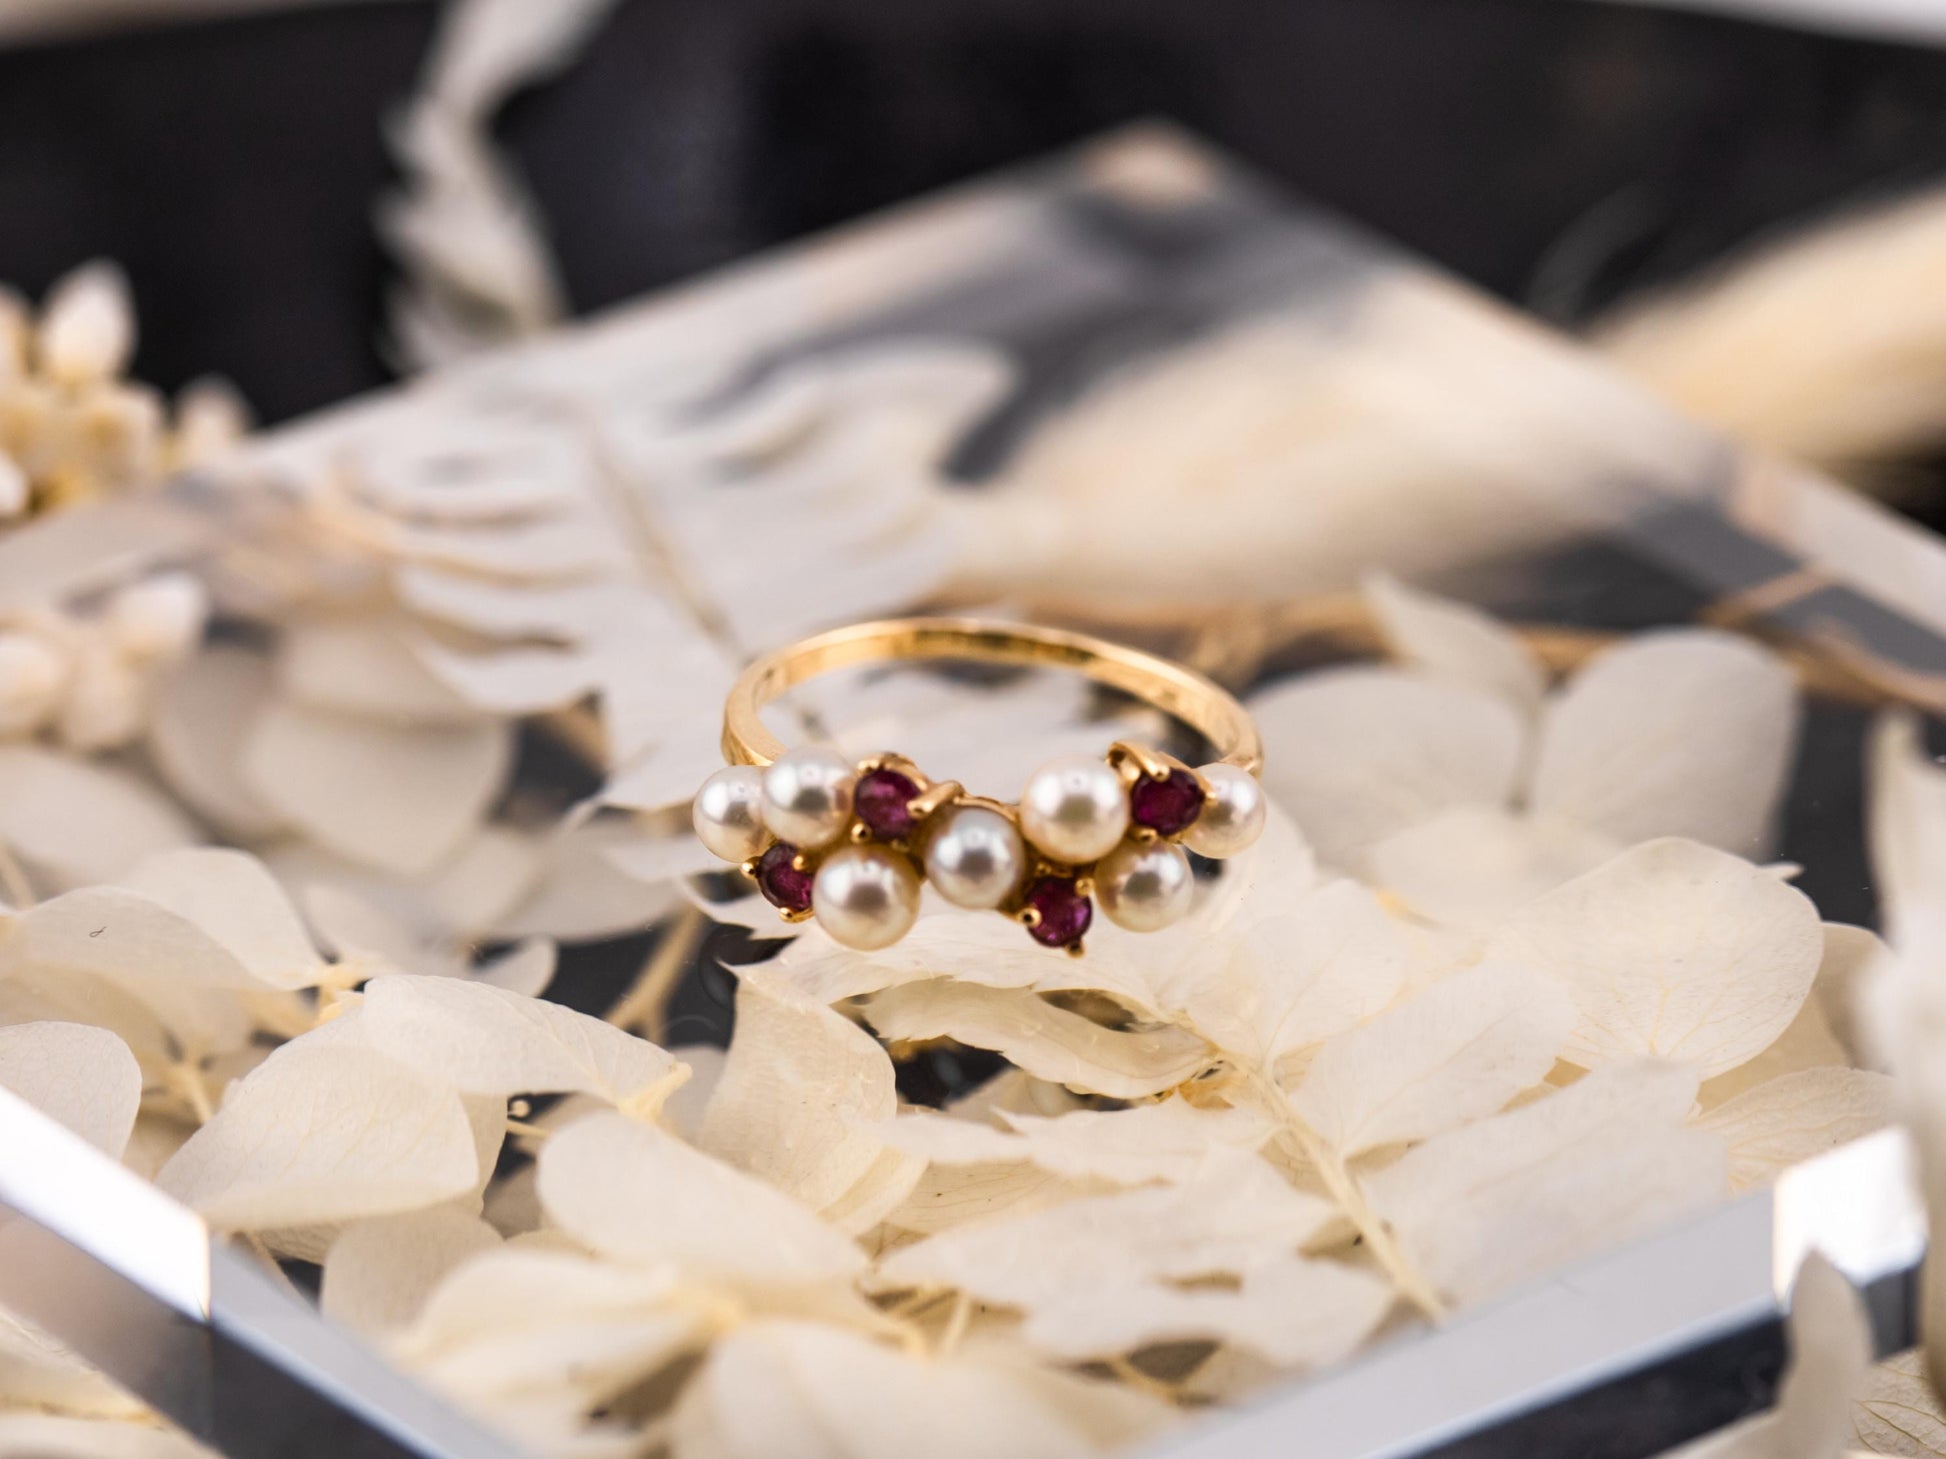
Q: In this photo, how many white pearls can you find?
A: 7